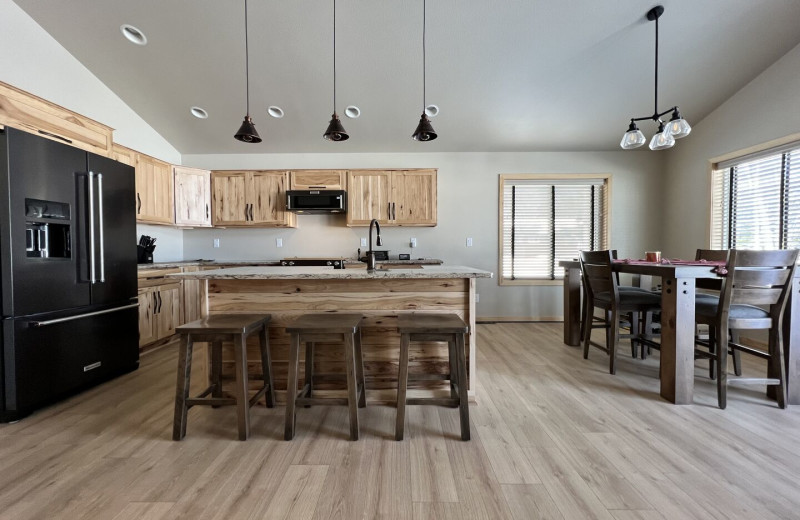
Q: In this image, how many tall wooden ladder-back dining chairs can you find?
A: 4